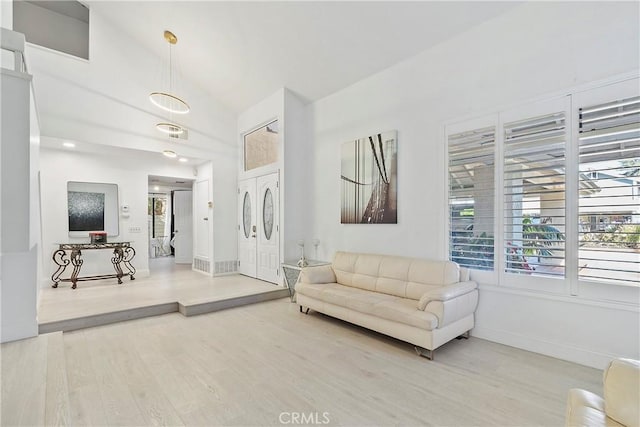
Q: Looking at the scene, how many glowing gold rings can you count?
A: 3